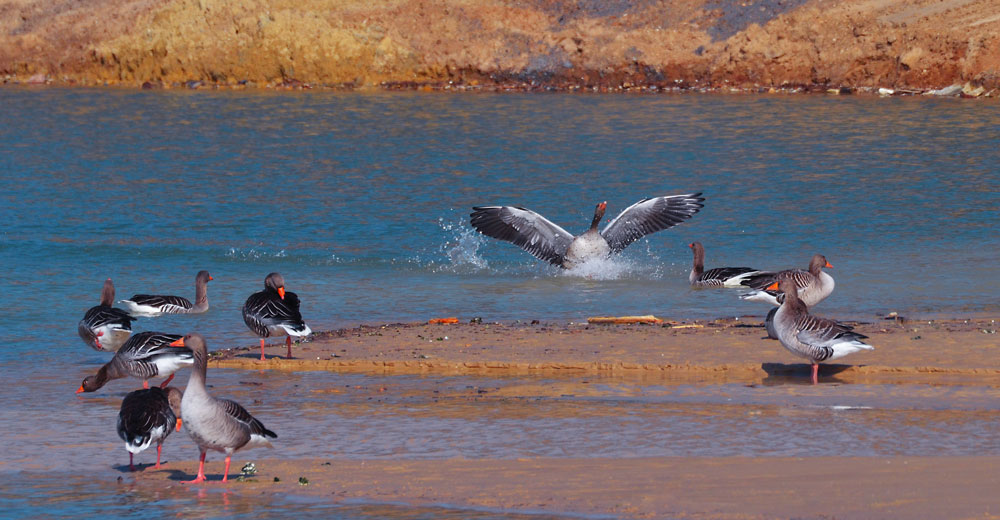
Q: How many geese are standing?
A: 7